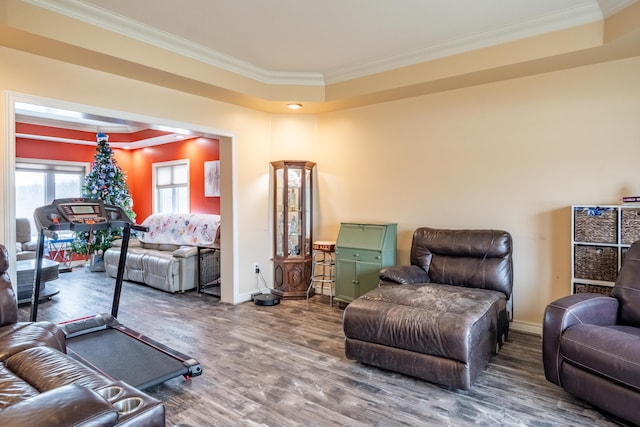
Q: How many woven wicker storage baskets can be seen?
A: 4